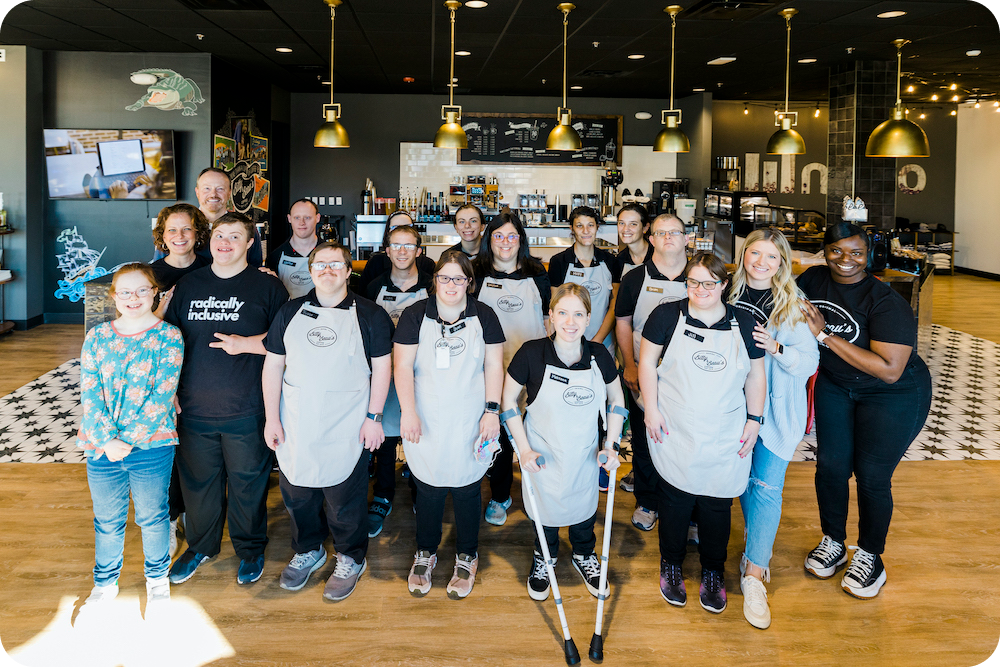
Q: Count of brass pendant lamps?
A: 6